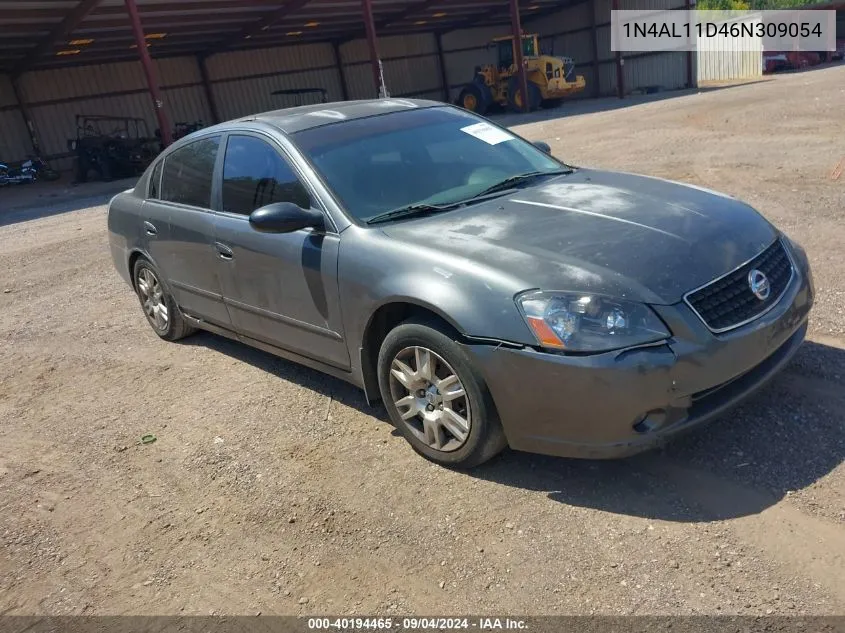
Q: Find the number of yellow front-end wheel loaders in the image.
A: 1